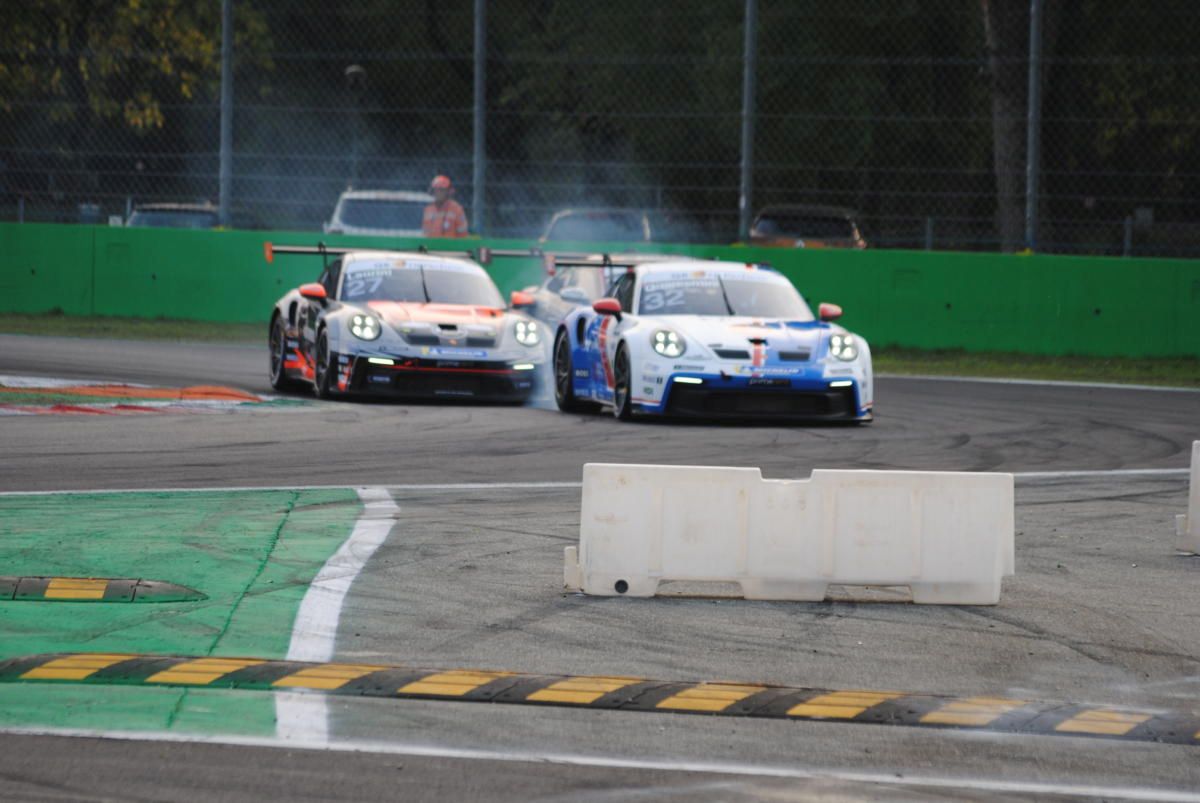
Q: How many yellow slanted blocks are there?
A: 10